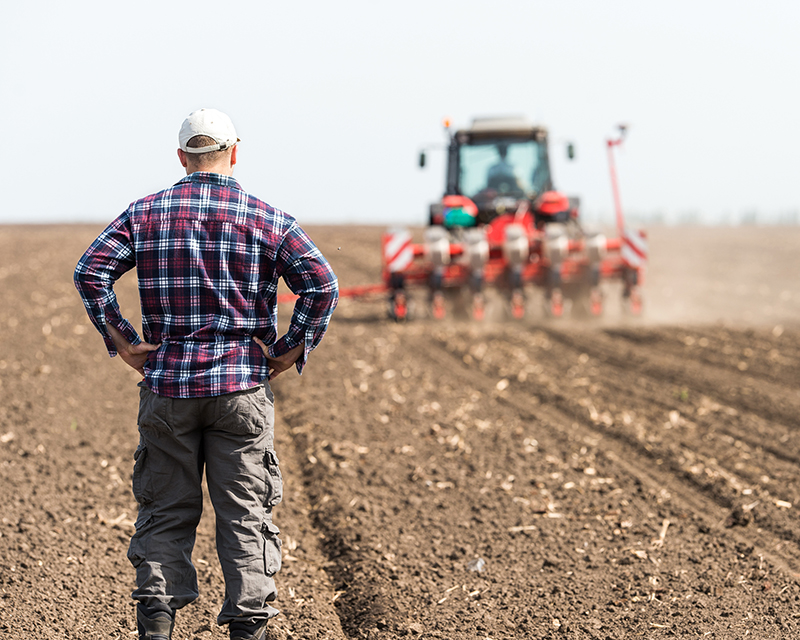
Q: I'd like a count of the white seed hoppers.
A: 5